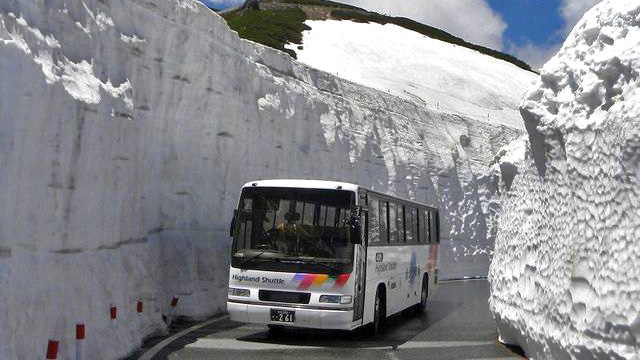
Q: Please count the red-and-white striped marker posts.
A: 5